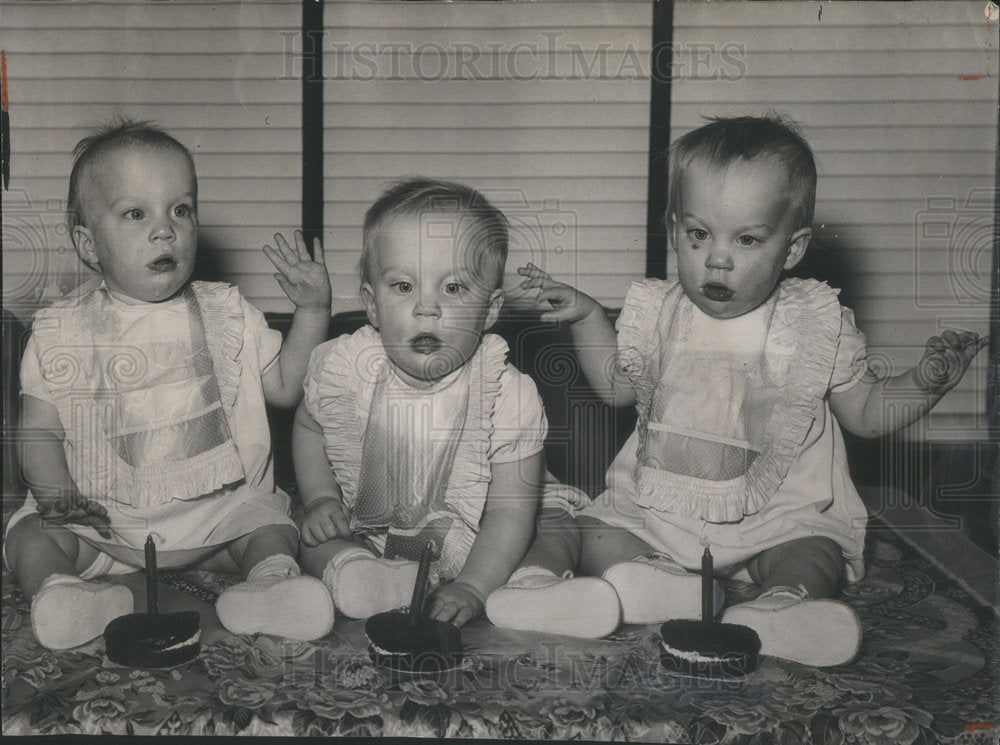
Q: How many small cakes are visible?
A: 3